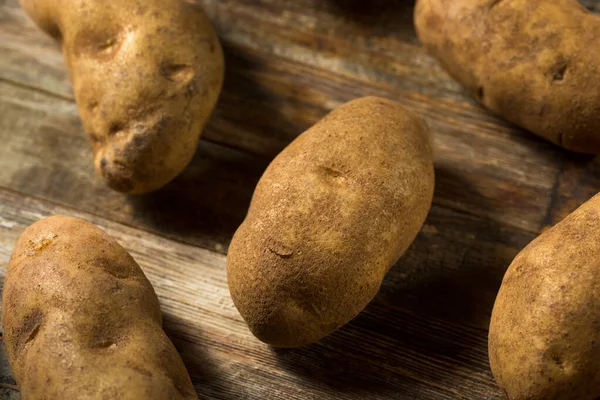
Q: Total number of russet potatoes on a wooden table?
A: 5